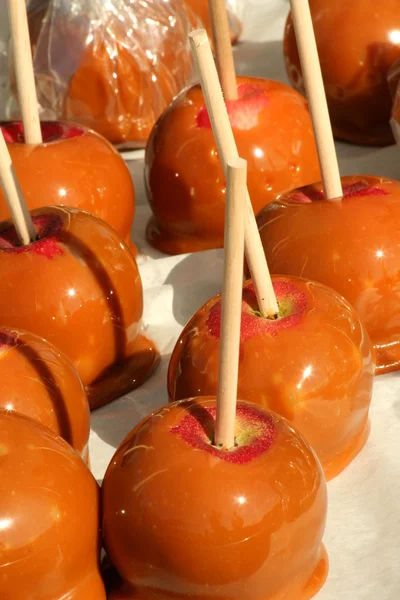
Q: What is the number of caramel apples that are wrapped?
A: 1